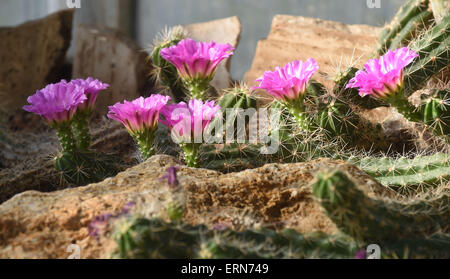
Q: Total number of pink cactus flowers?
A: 7